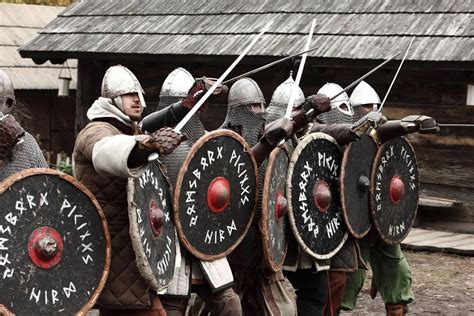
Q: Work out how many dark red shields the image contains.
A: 0